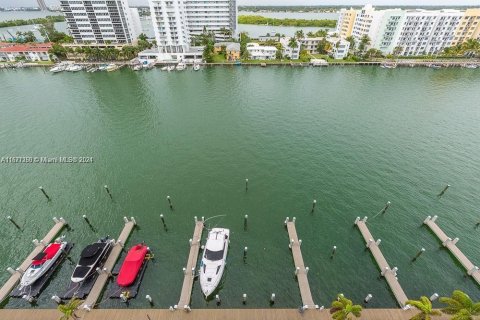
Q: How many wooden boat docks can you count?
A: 6